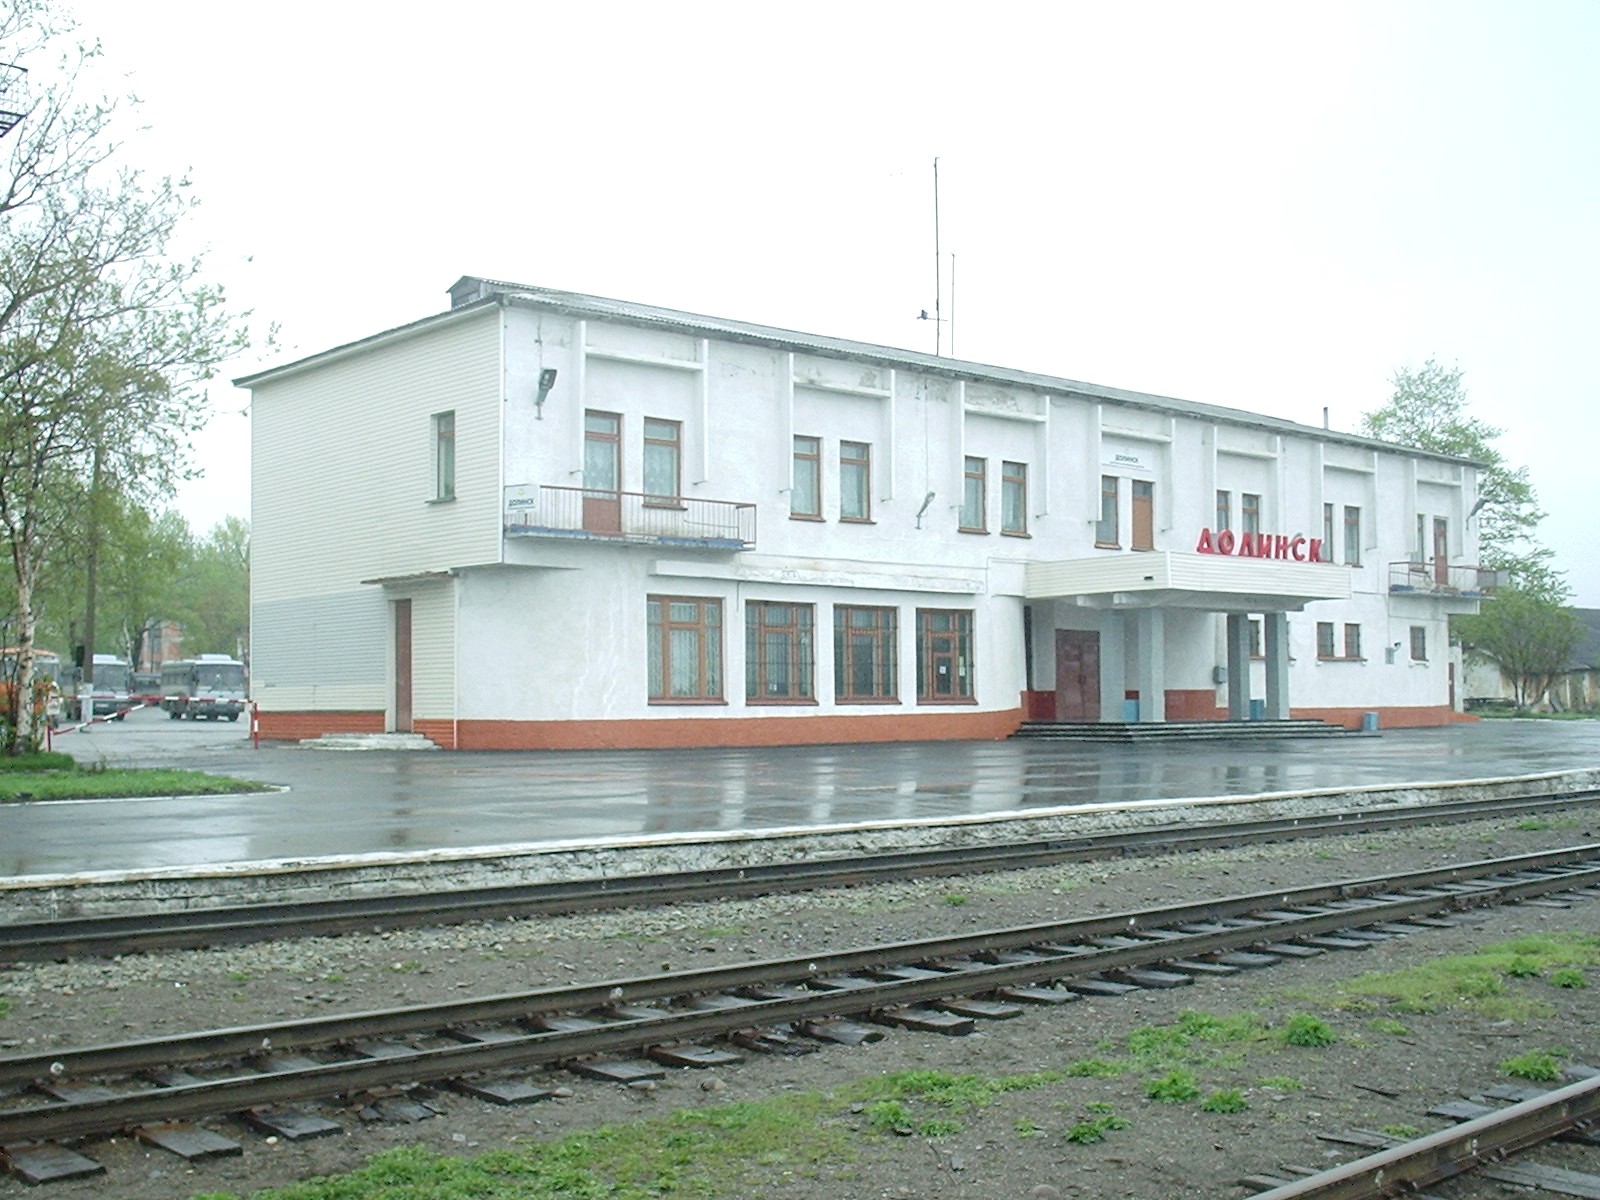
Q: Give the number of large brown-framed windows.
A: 4